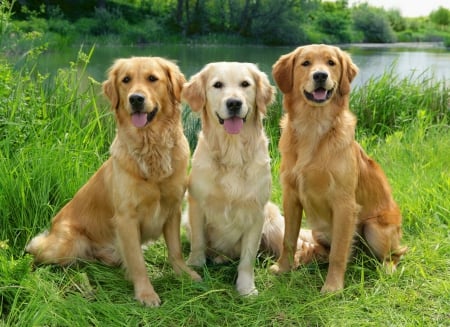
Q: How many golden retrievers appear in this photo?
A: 3